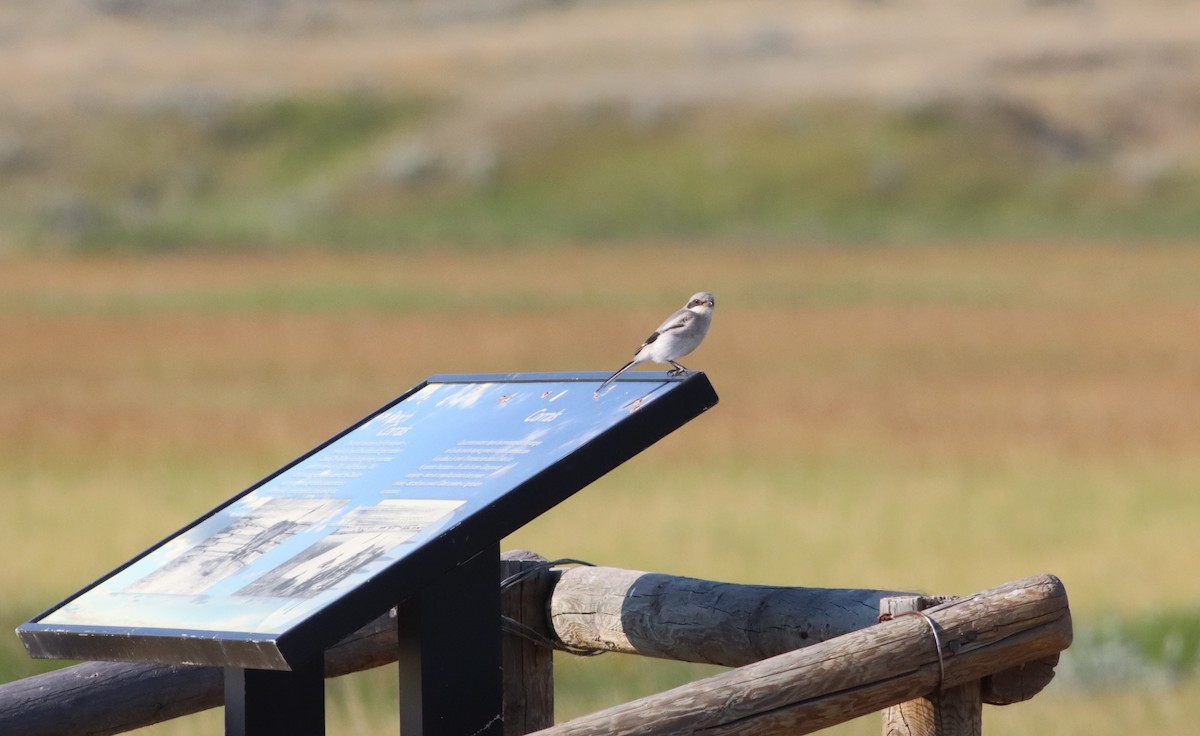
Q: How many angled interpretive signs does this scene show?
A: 1